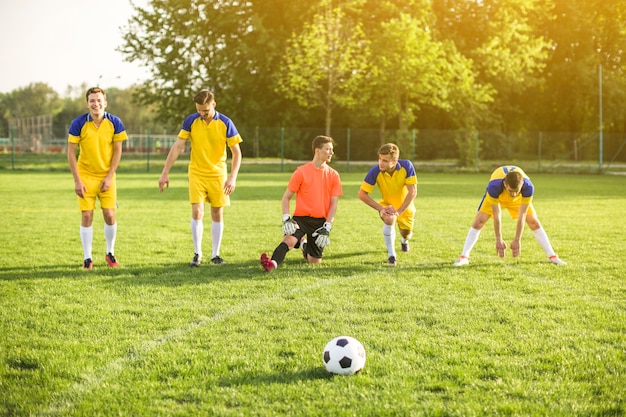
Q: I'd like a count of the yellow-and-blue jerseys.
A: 4